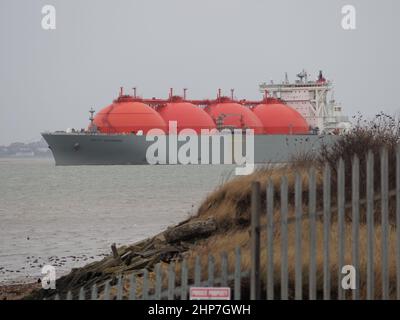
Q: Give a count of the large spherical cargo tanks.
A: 4